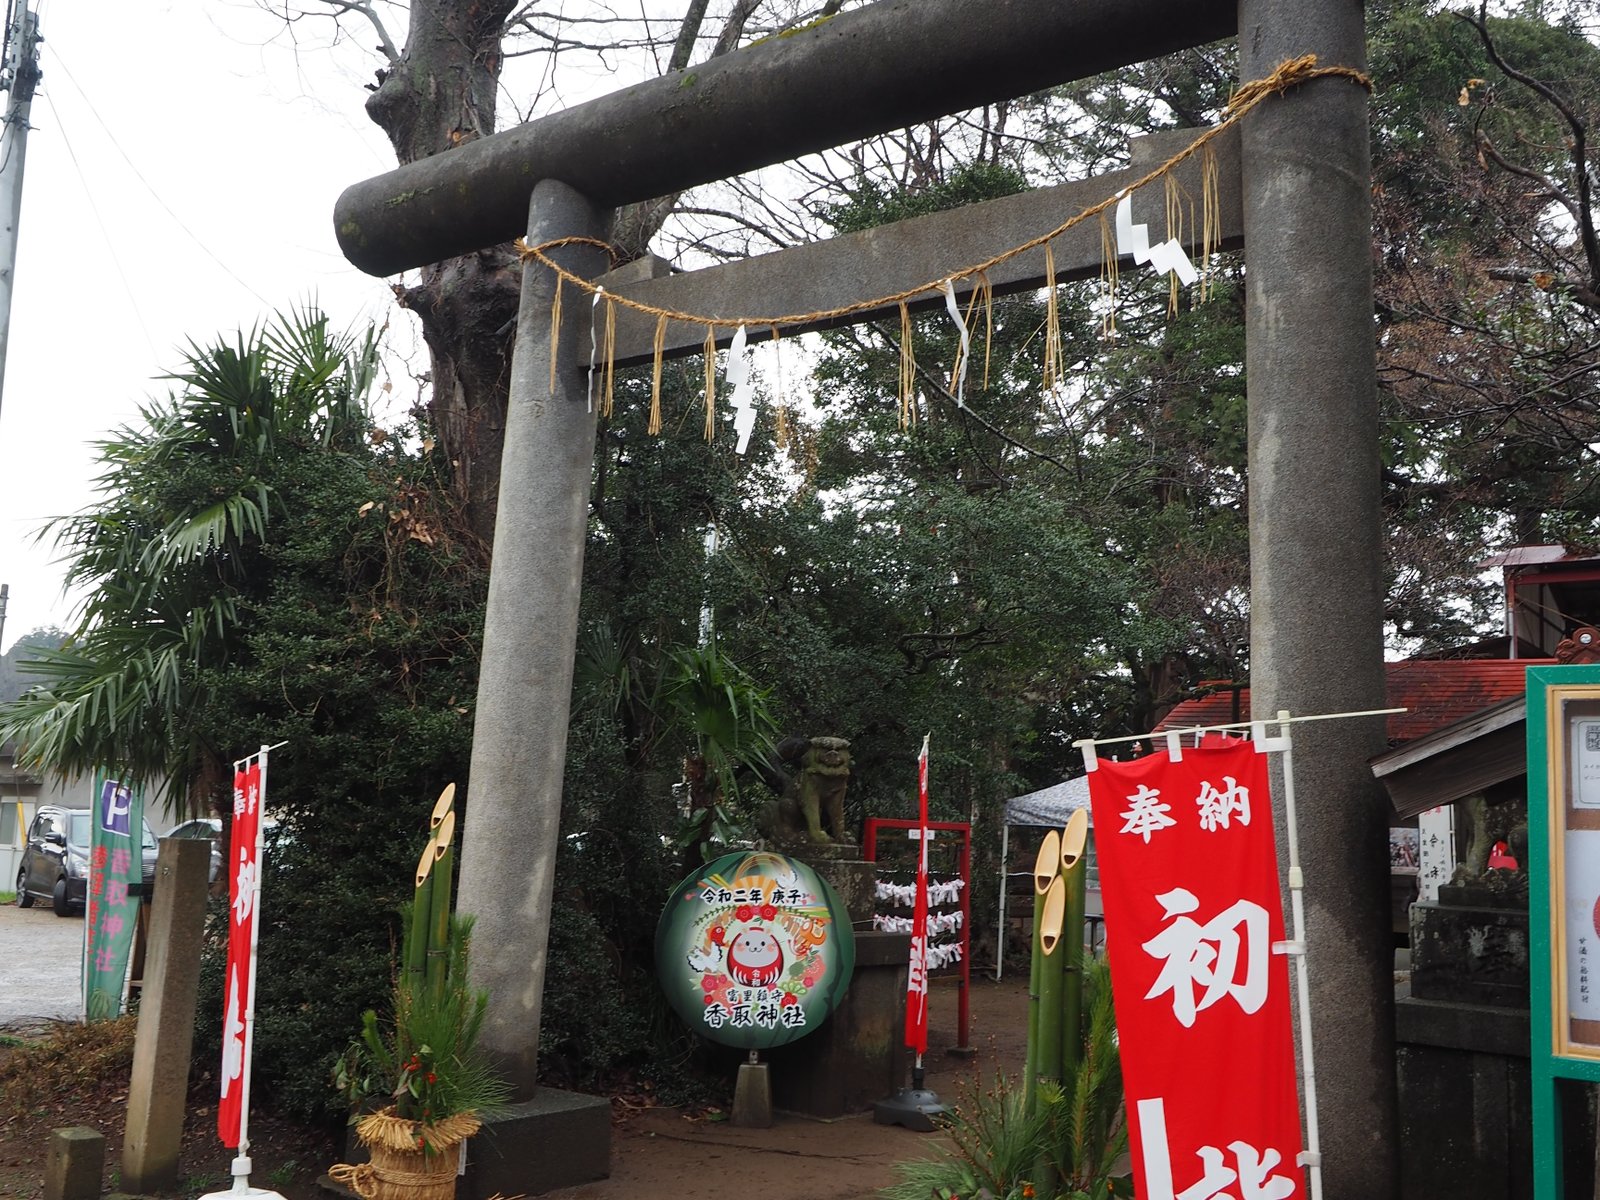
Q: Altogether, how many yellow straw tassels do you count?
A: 11